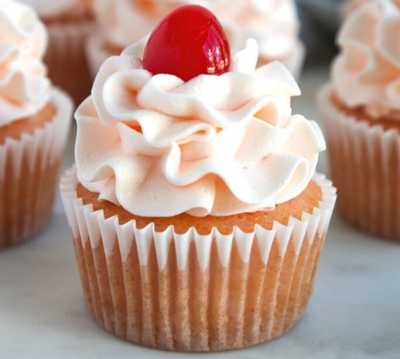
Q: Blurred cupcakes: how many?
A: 4